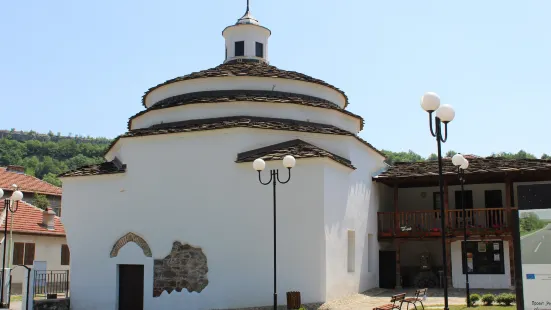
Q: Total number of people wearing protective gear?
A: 0